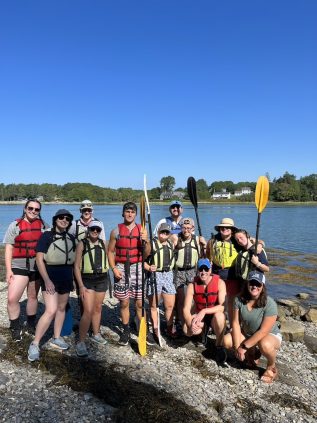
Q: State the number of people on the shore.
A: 12